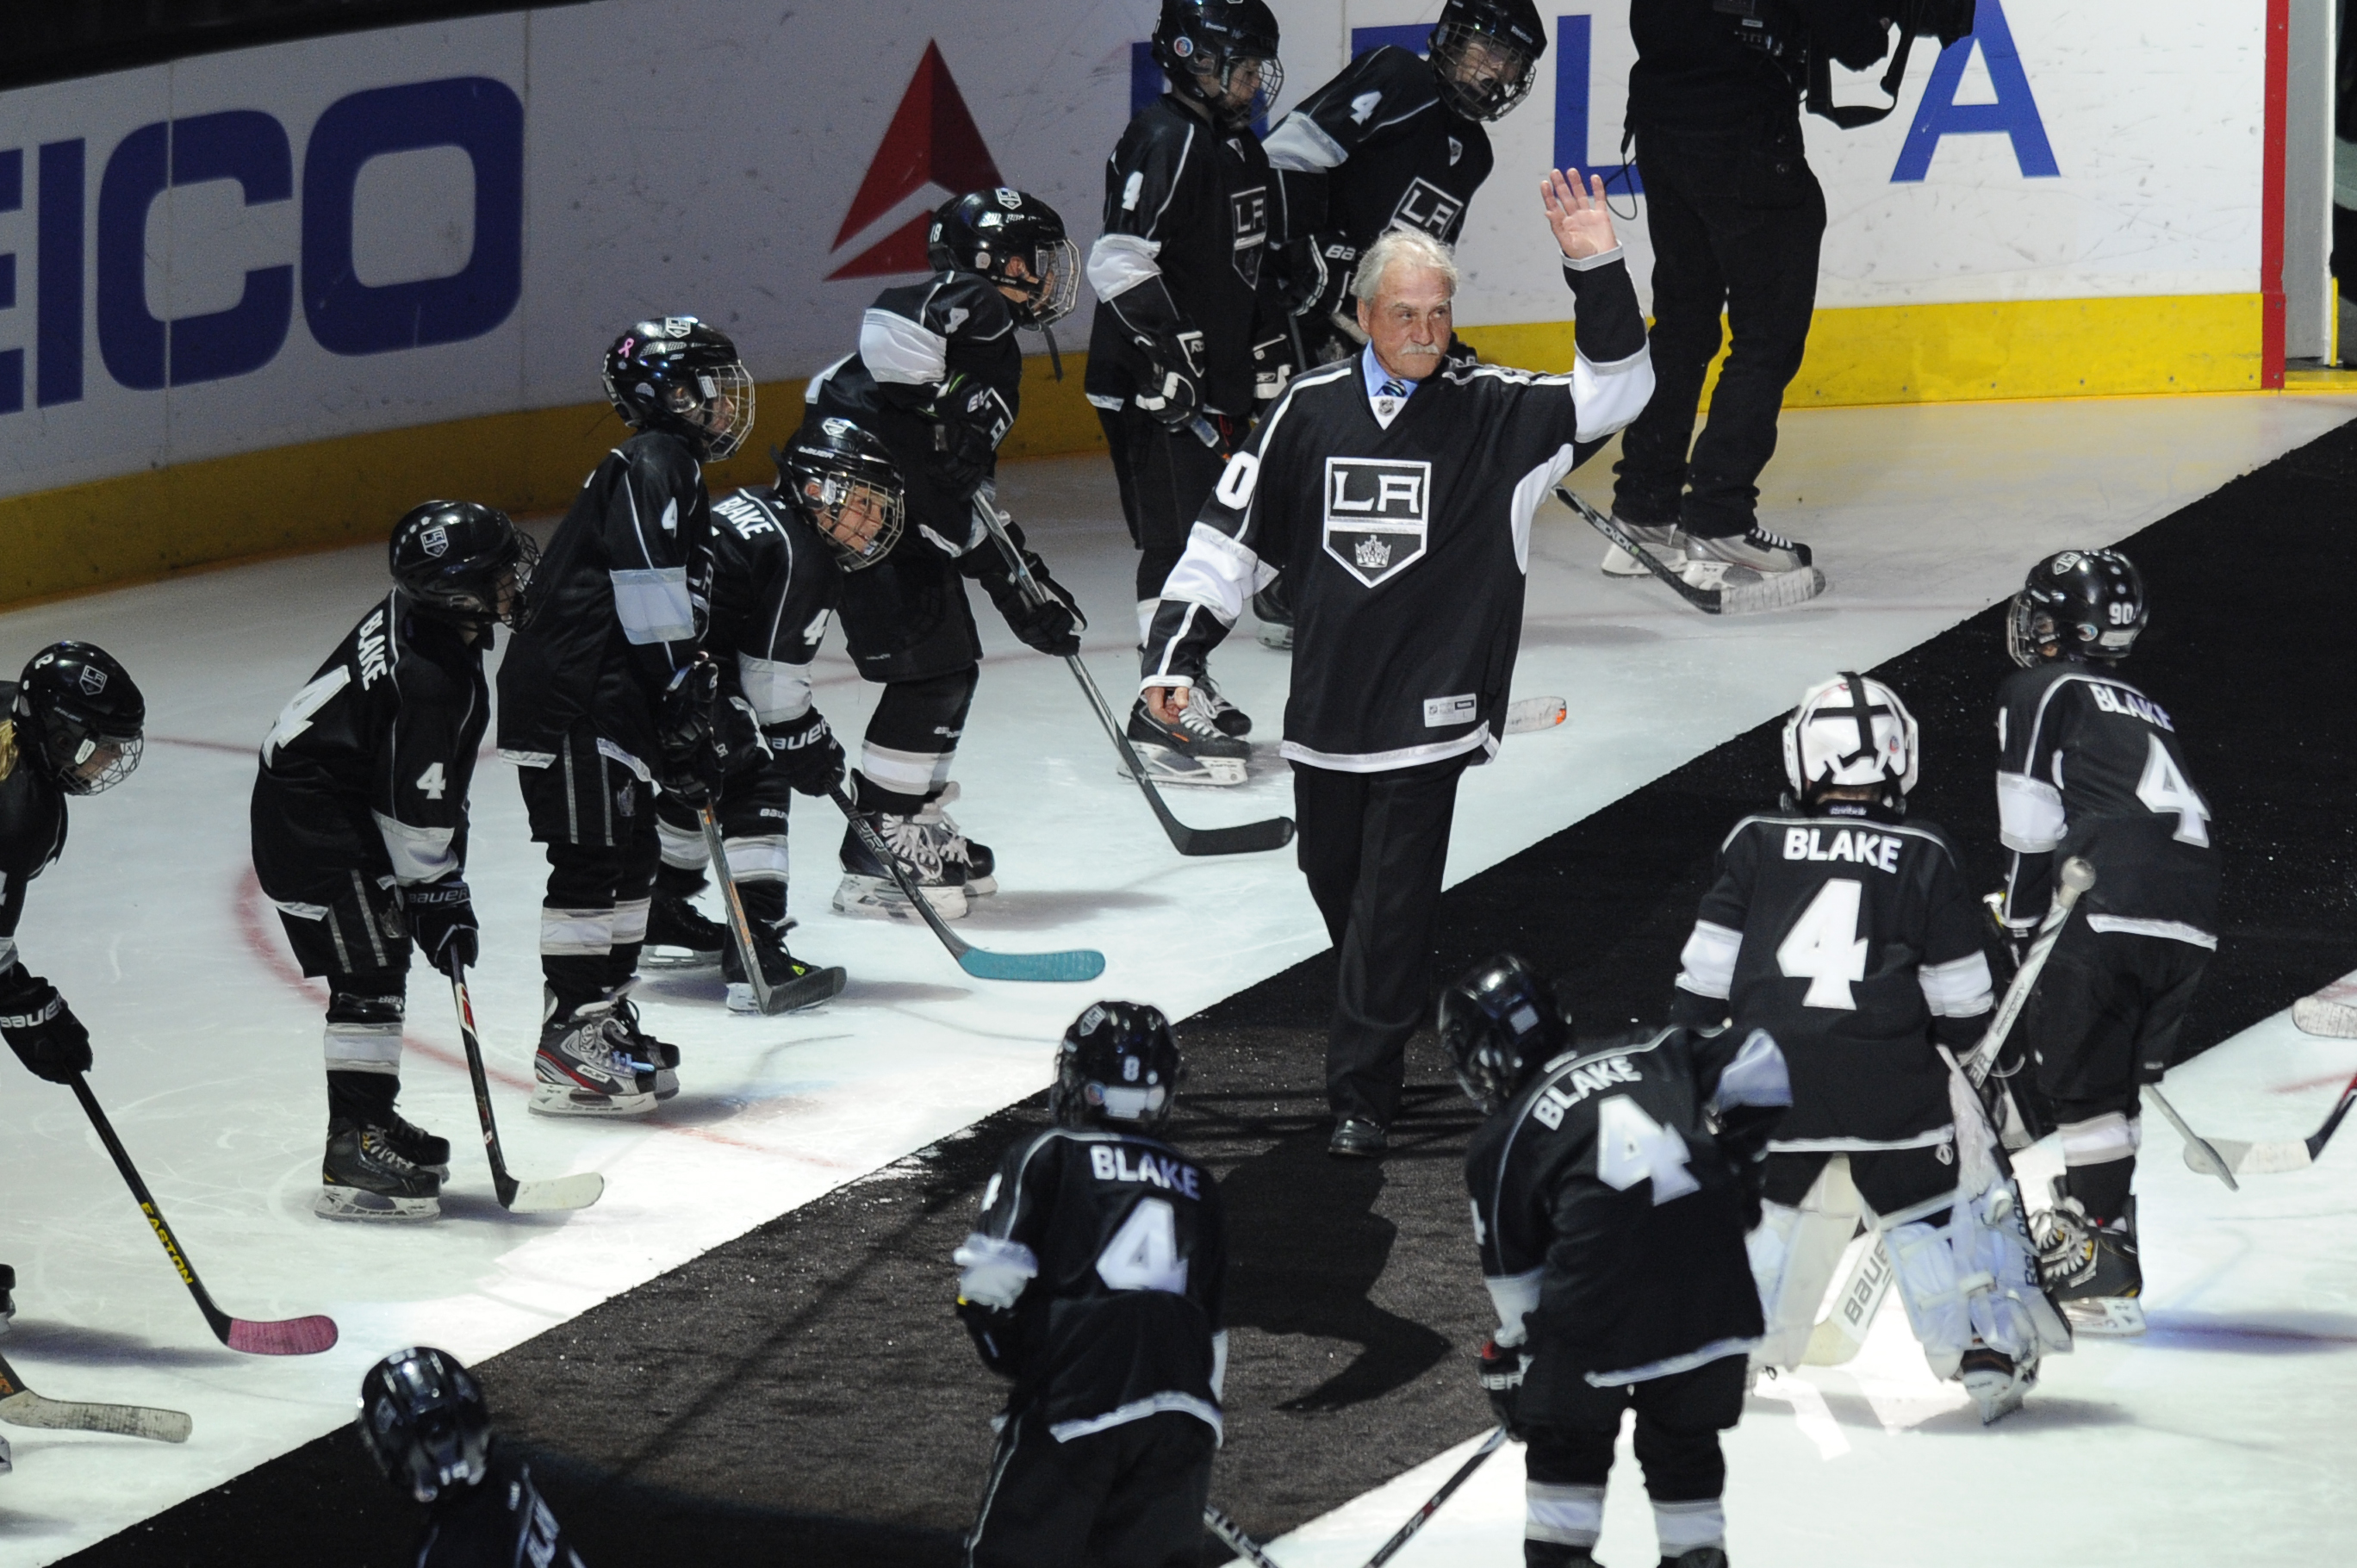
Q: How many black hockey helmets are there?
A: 11